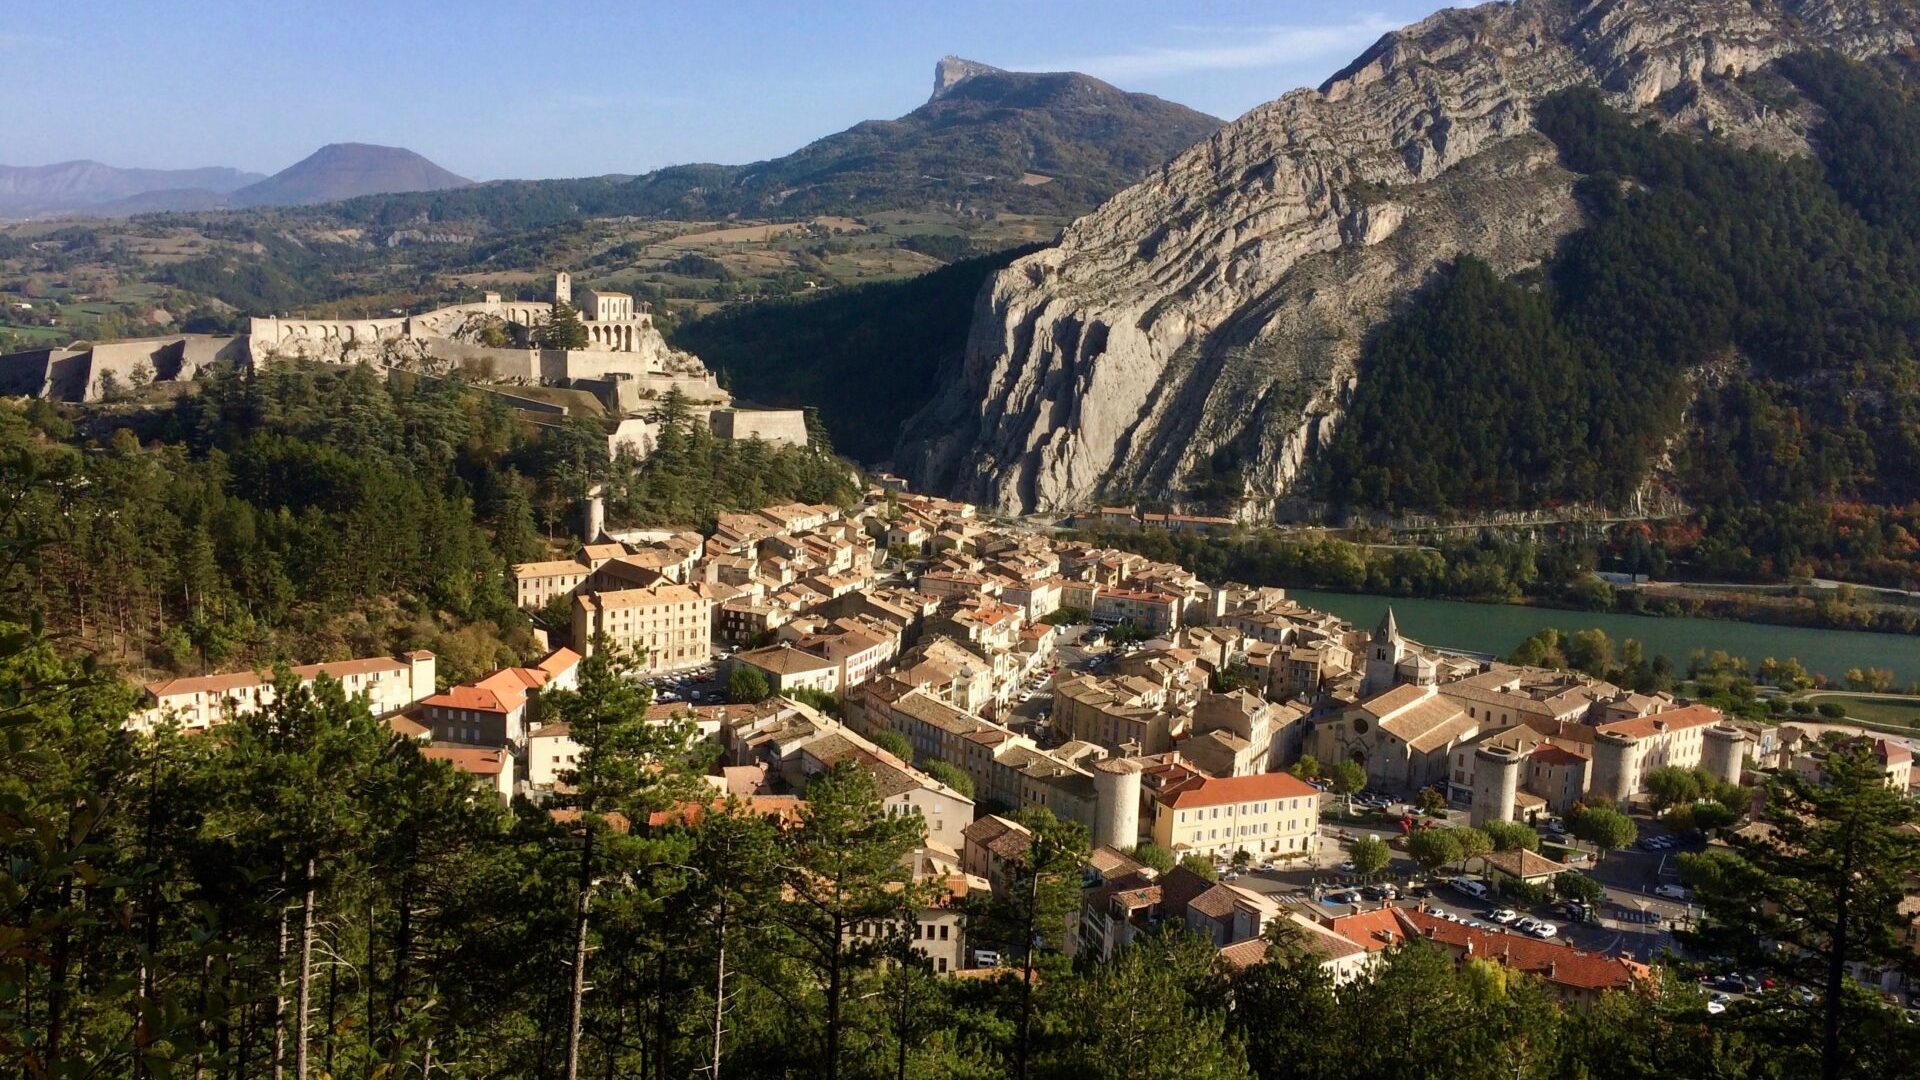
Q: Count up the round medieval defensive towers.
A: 5